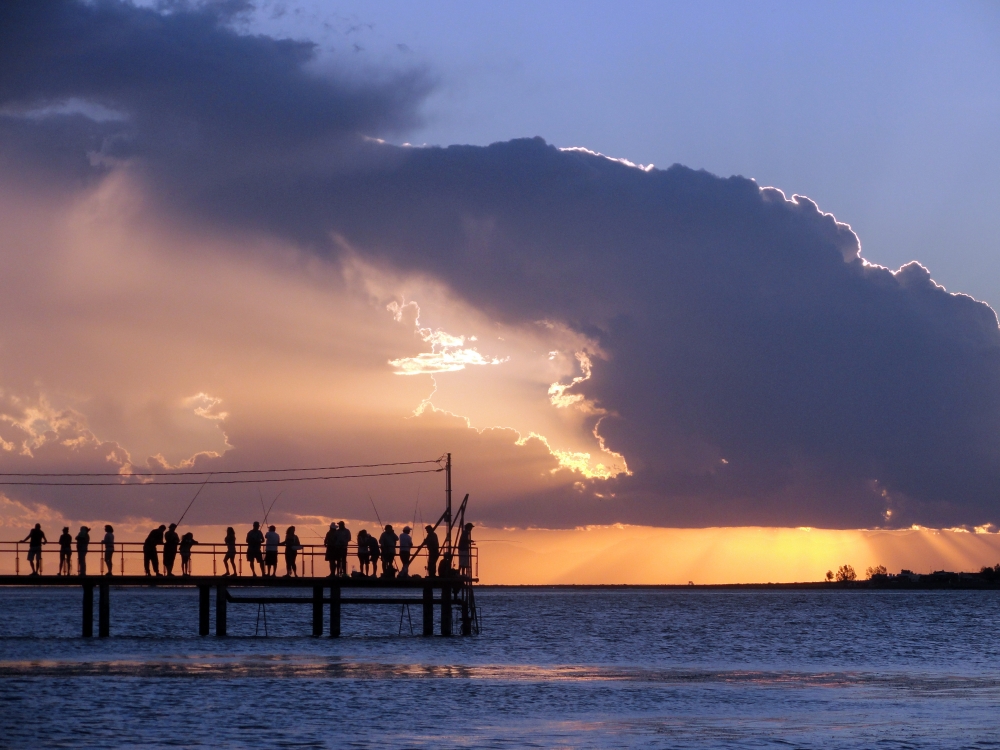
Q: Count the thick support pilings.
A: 8